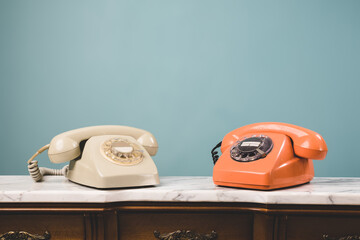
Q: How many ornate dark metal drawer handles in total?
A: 3